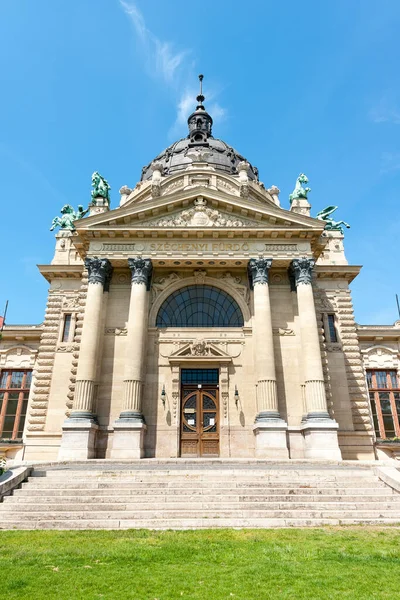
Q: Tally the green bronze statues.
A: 4